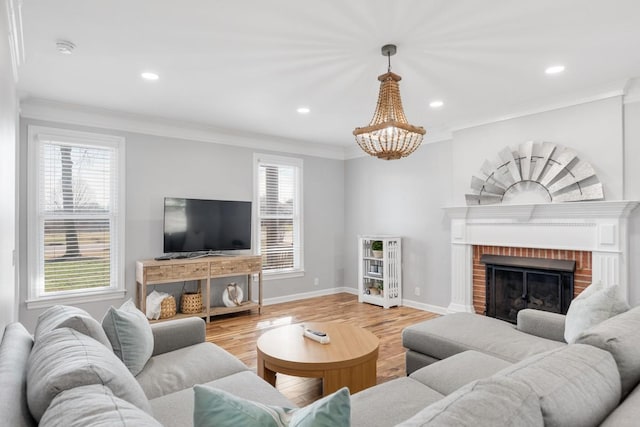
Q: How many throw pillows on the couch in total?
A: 3